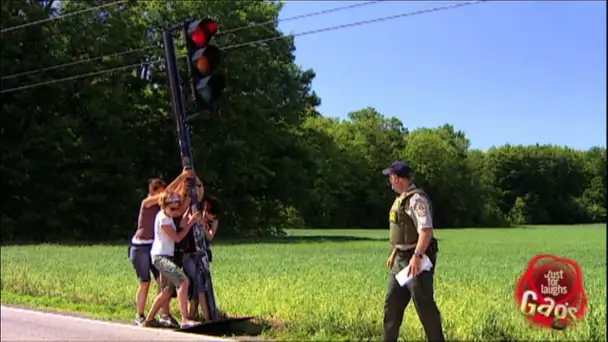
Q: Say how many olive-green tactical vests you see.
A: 1